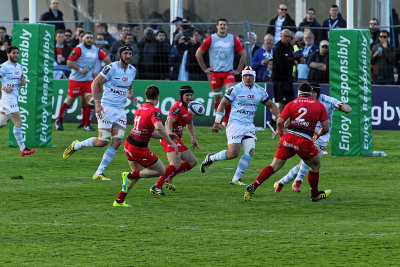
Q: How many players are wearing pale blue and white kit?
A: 4